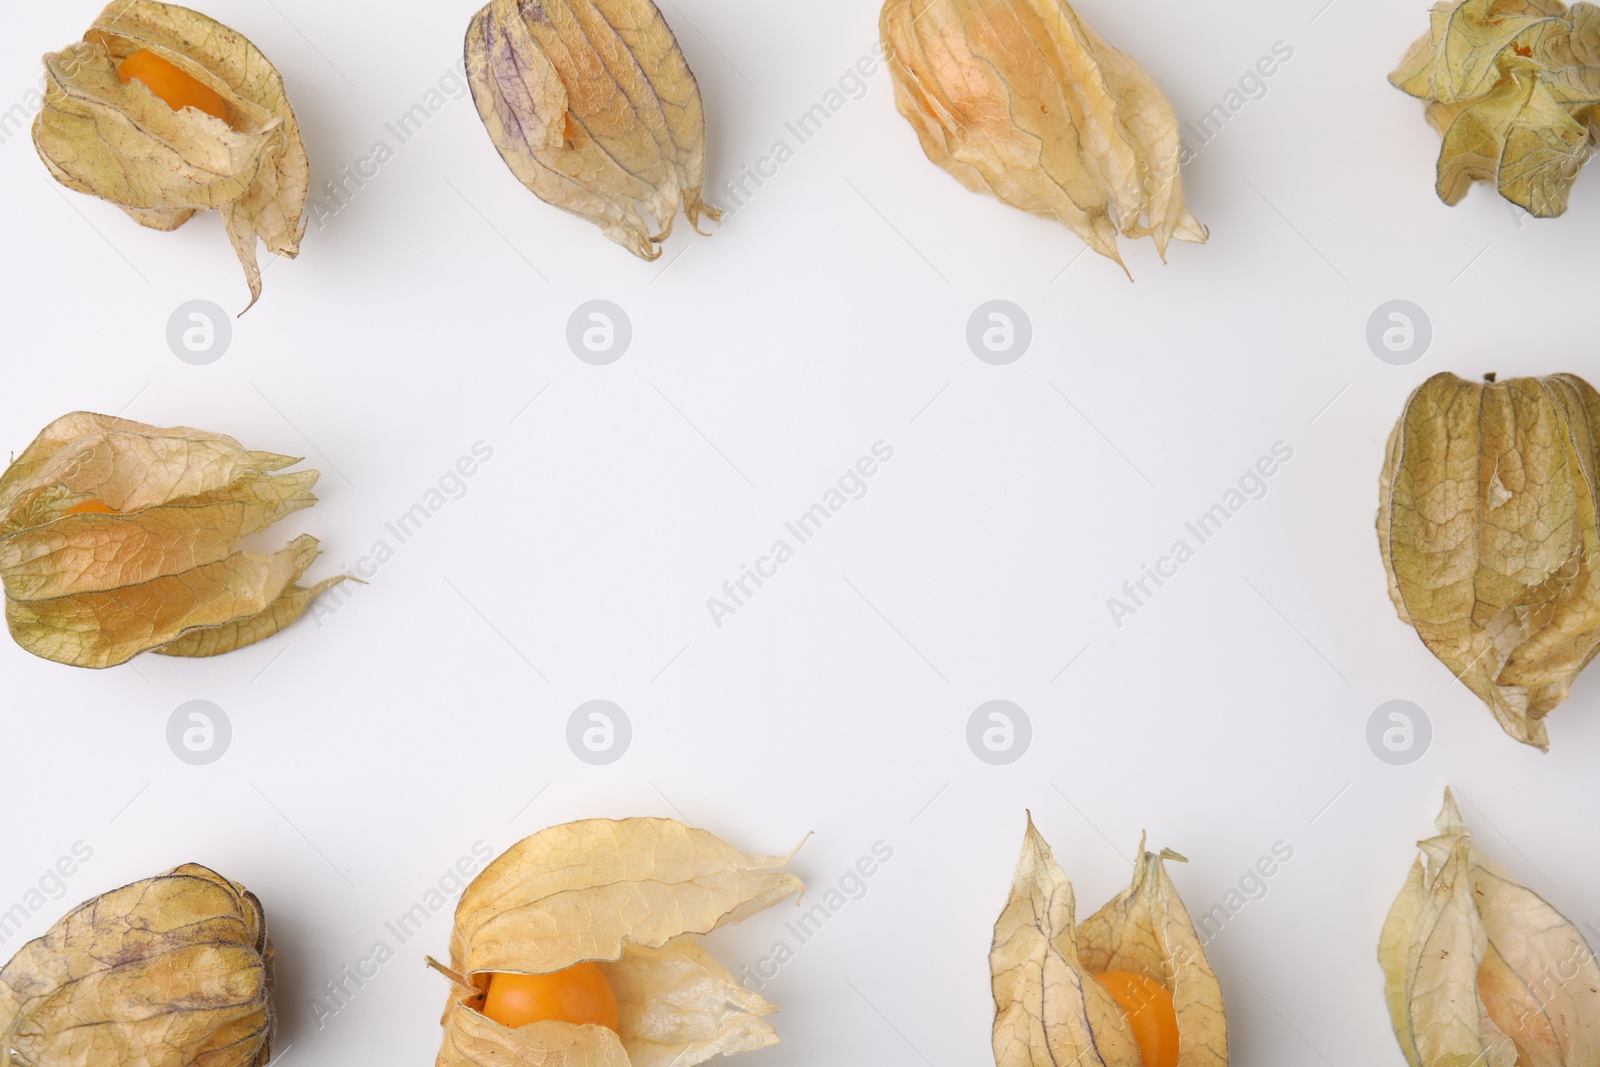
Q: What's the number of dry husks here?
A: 10